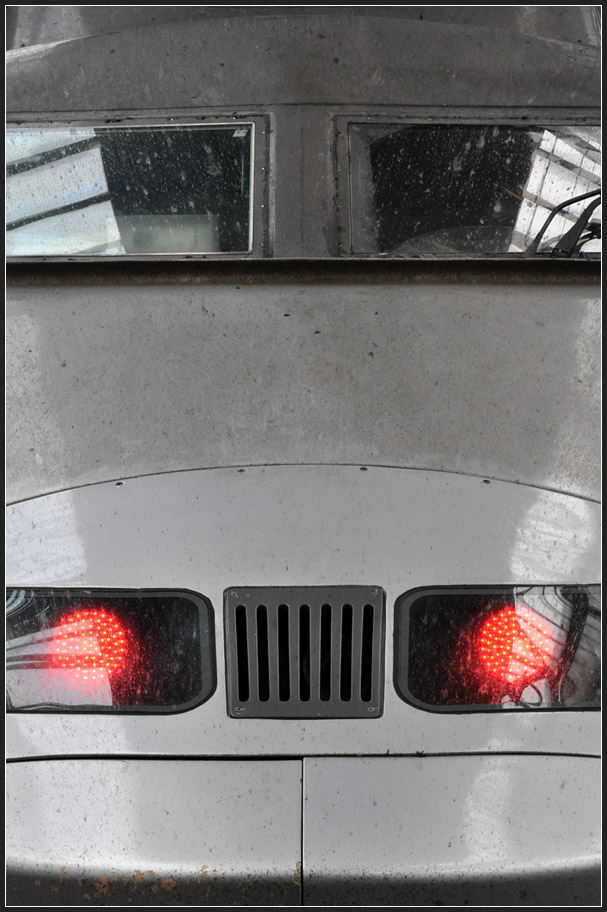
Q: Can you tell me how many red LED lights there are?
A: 2